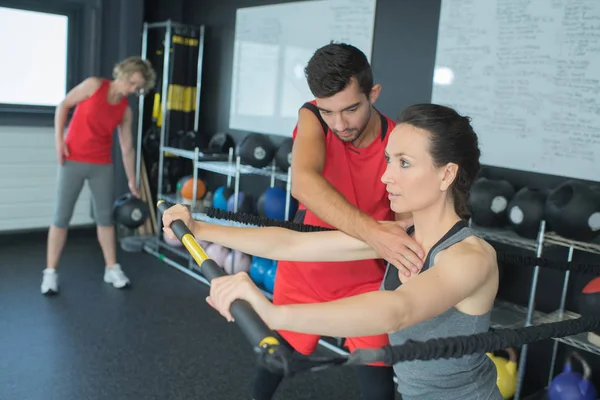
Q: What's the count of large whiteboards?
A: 2